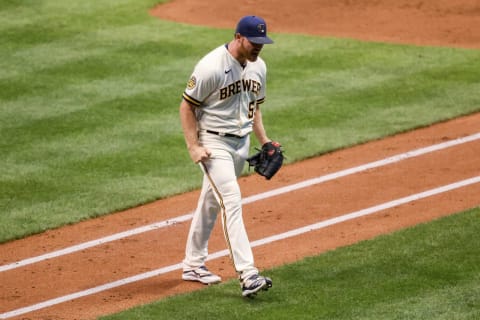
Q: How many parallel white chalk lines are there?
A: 2